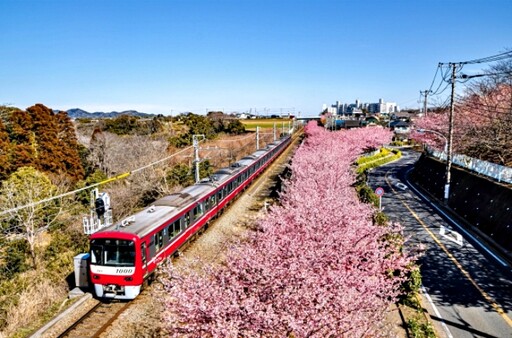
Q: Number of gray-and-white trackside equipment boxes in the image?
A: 1